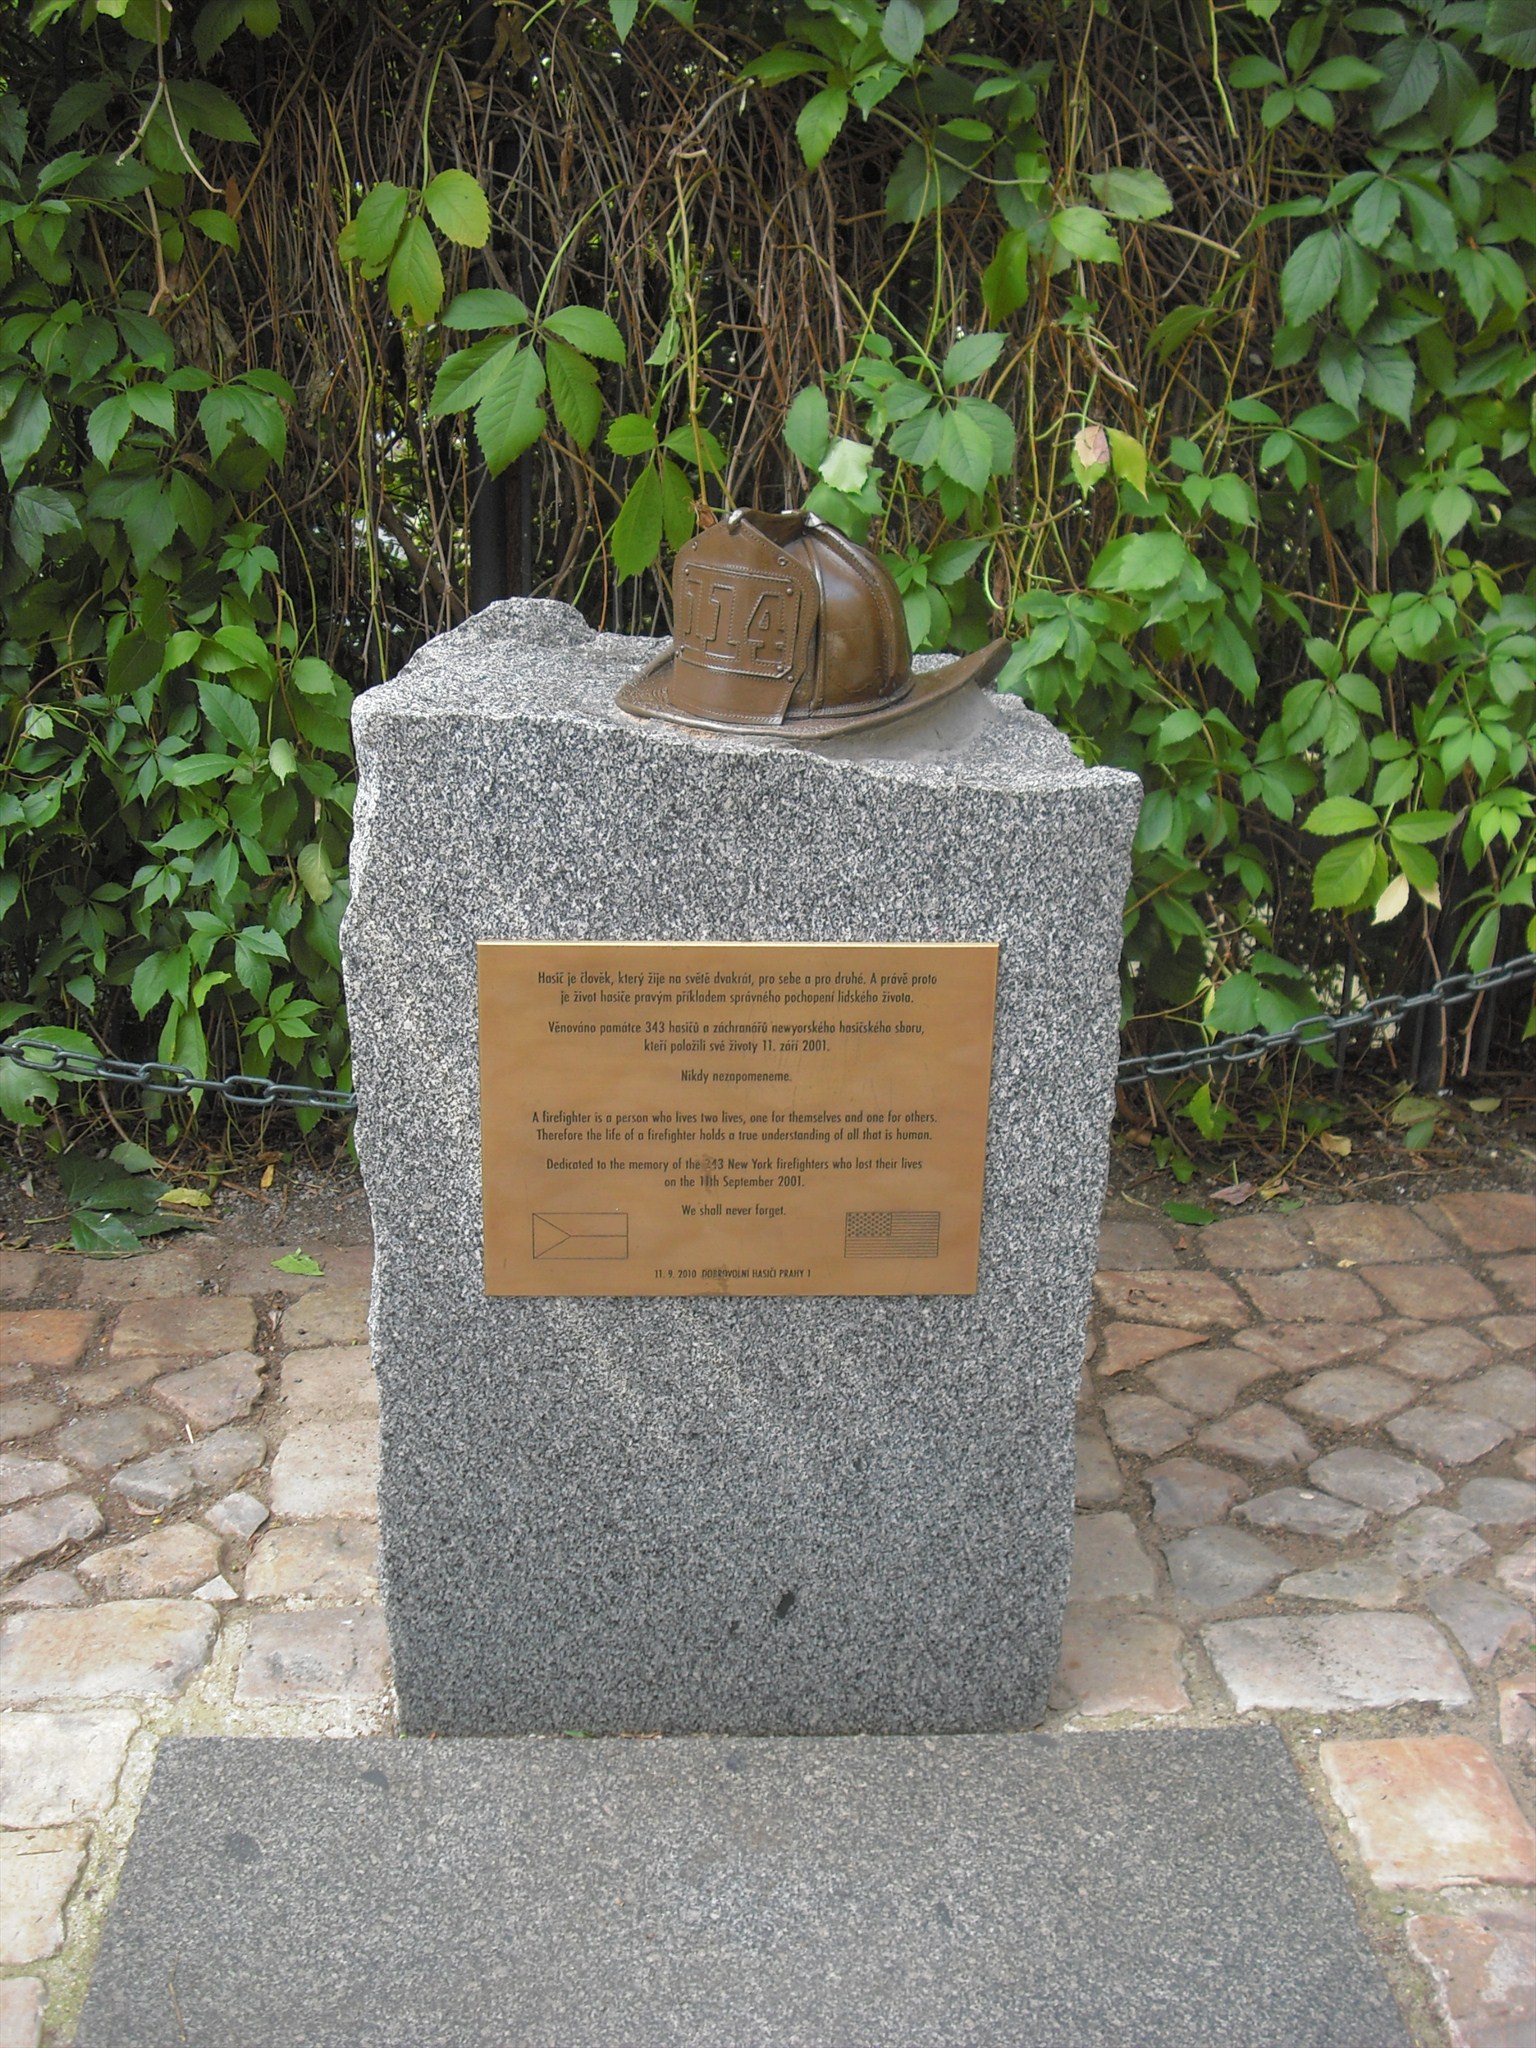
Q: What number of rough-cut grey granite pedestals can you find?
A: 1